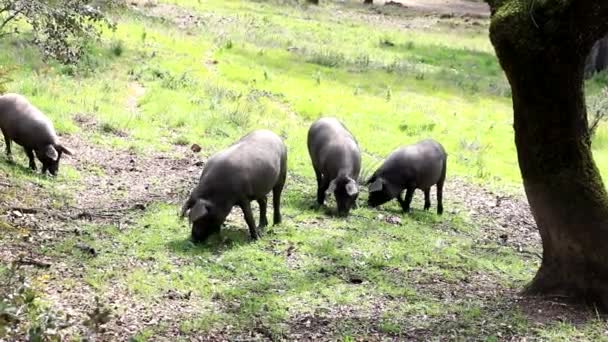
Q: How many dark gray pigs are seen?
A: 4